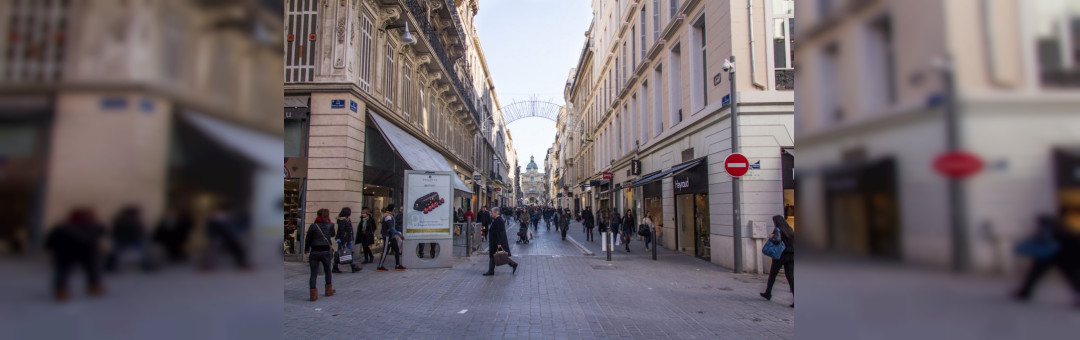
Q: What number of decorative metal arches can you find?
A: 1